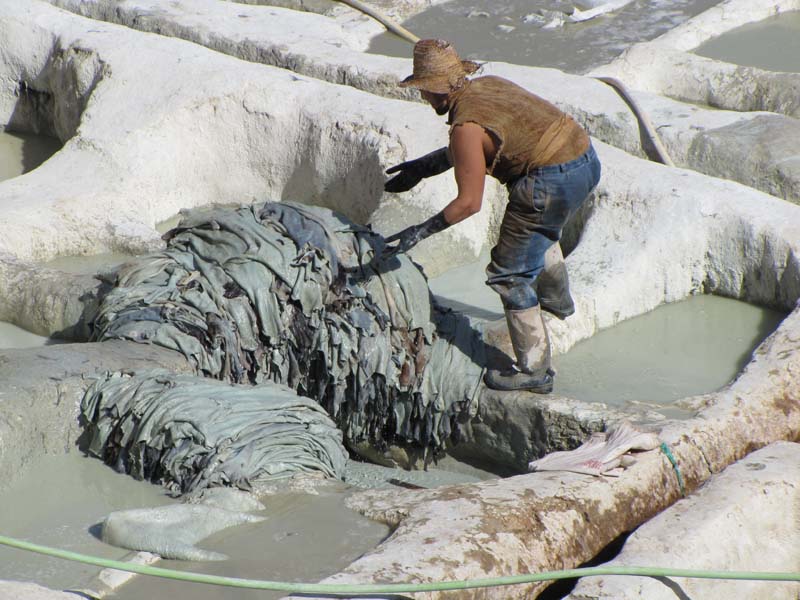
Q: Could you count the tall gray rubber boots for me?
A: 2